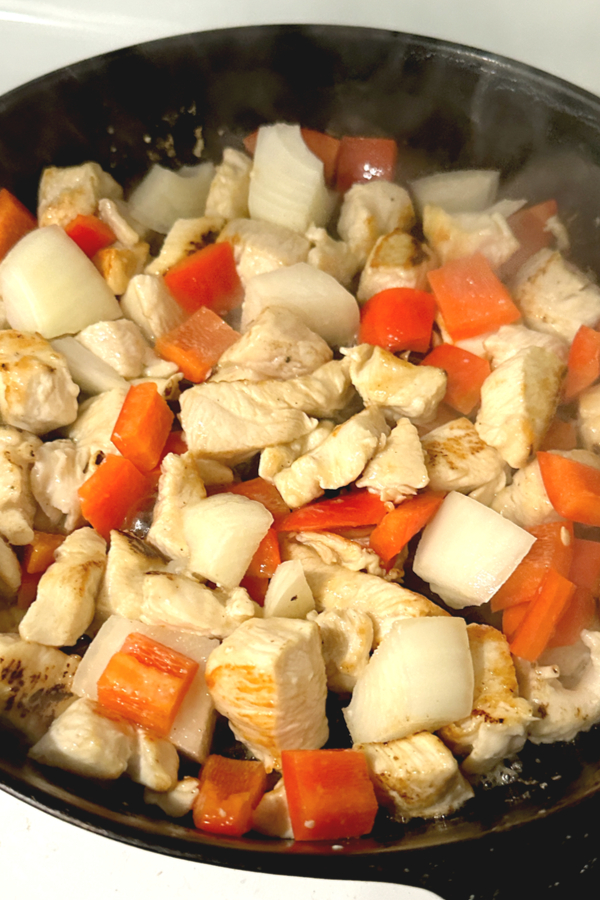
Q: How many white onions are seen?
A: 11